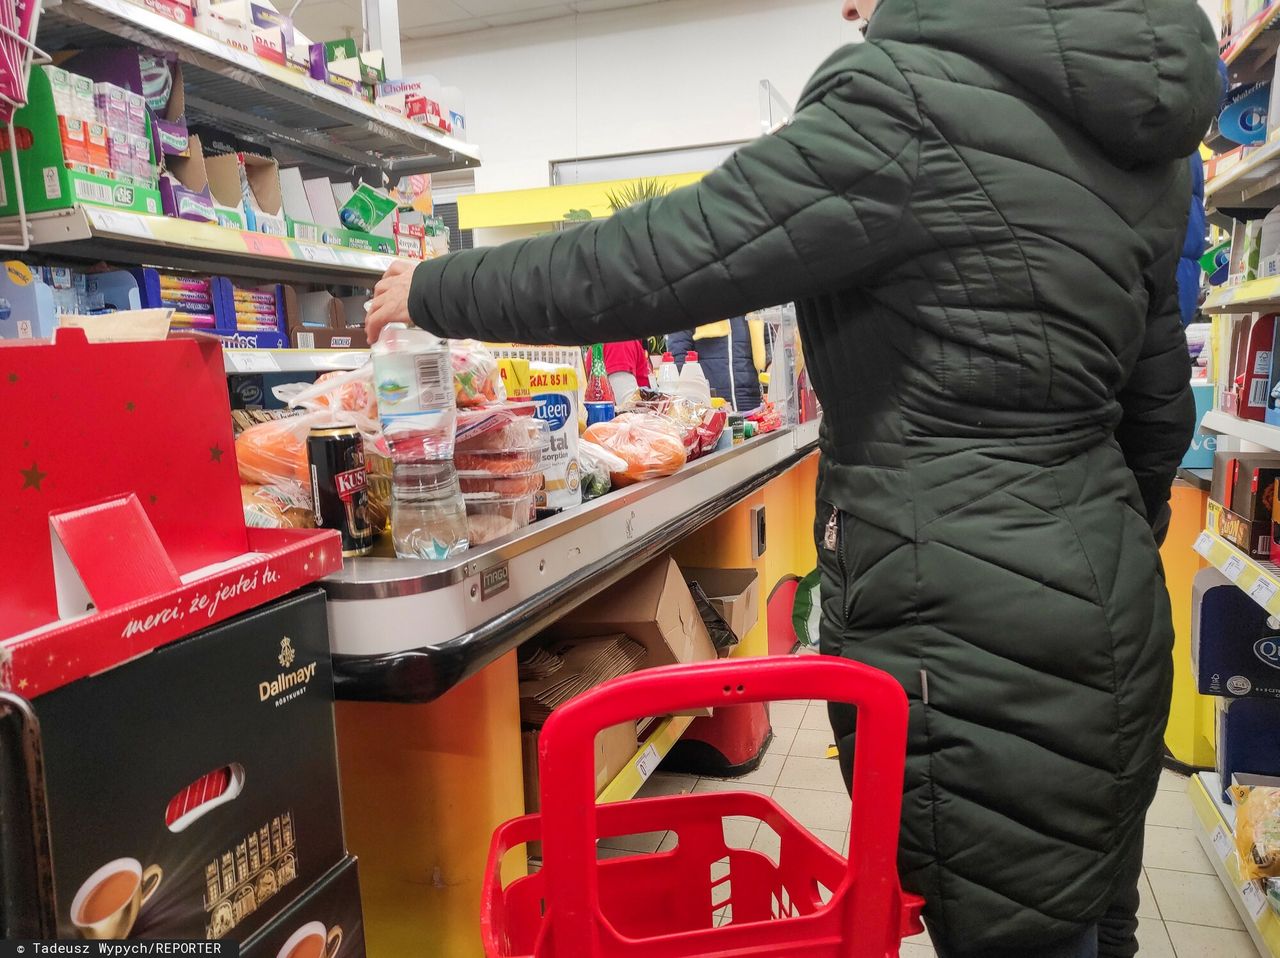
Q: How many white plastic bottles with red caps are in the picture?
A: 2